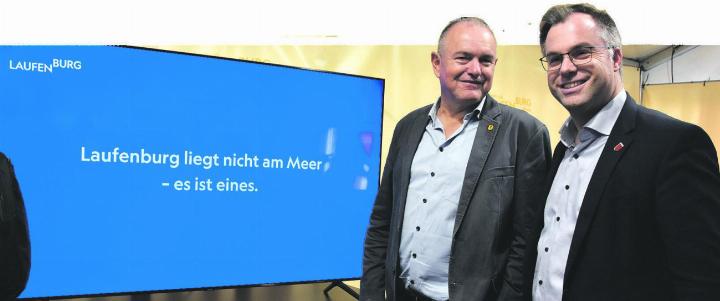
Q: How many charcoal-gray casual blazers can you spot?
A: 1